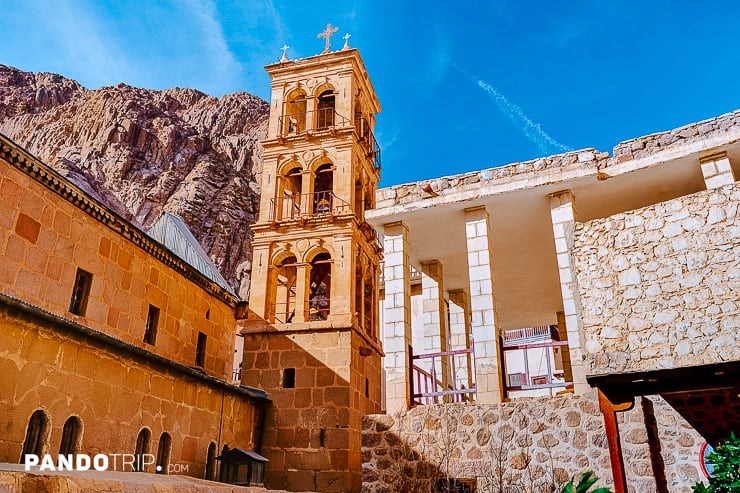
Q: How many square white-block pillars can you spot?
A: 6